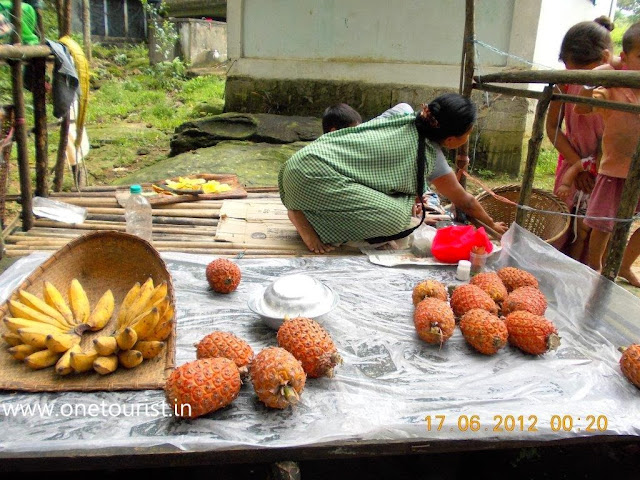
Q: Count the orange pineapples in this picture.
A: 14